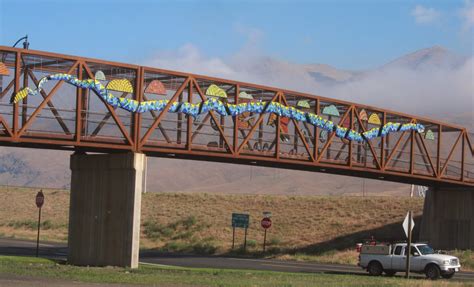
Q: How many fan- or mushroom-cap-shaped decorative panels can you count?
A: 11